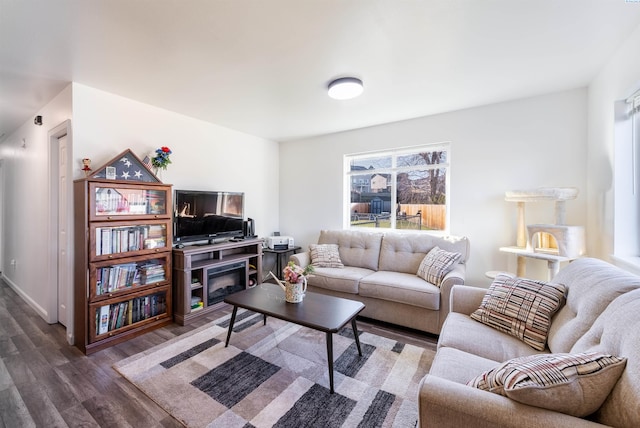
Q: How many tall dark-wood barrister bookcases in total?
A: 1